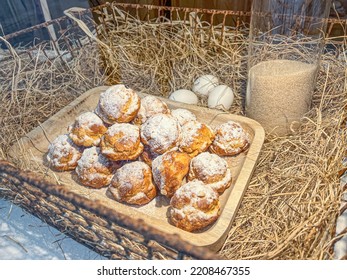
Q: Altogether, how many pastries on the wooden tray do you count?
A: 14